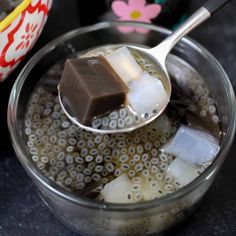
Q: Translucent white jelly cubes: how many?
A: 5